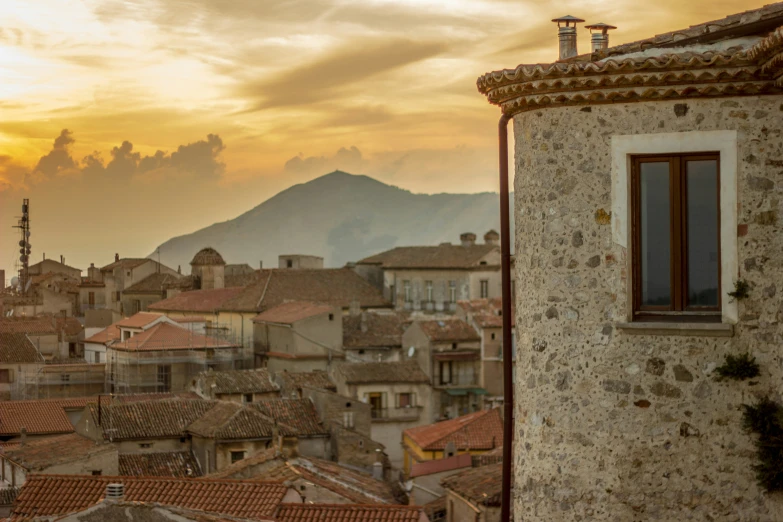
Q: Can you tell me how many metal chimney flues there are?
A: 2